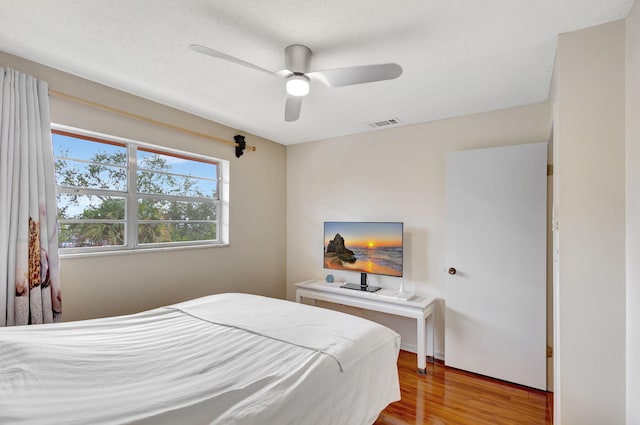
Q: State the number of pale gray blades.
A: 3